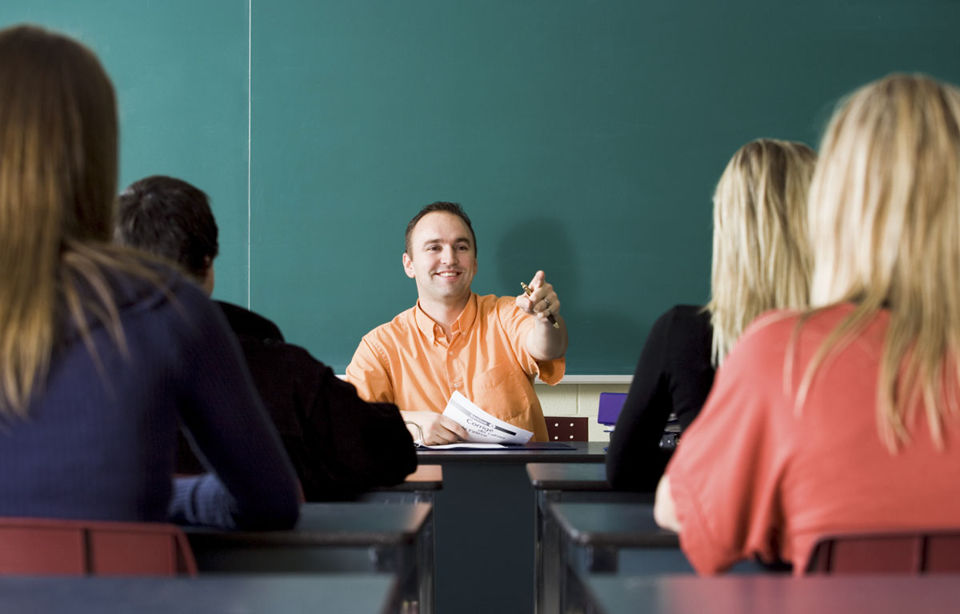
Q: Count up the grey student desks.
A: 6